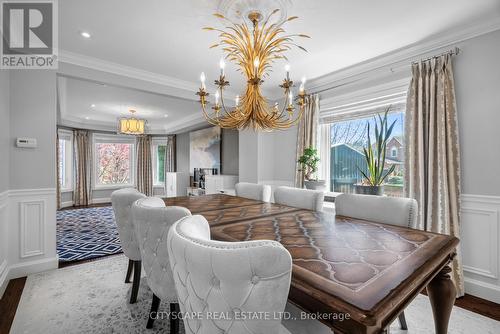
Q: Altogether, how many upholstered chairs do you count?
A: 6